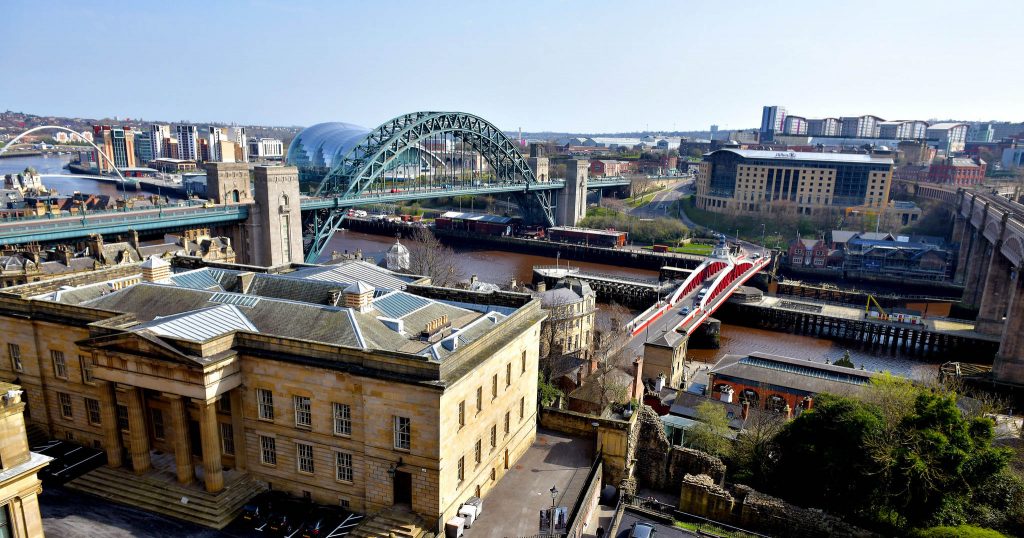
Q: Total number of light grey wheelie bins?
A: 3